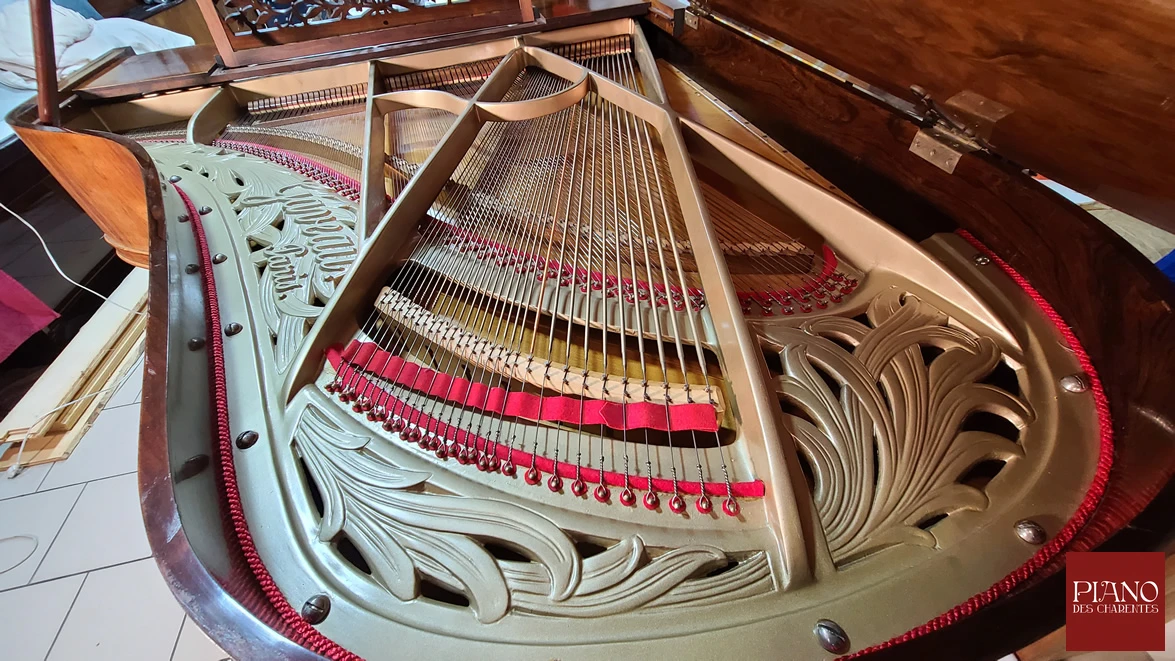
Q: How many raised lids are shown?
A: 1